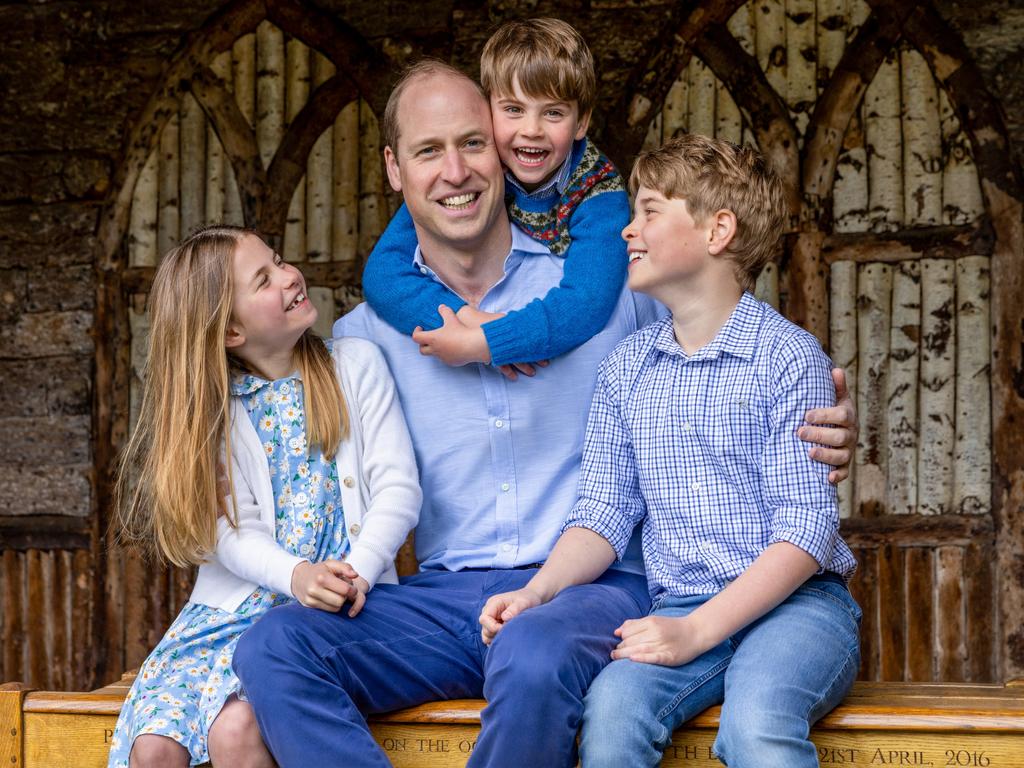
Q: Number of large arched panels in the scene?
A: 2